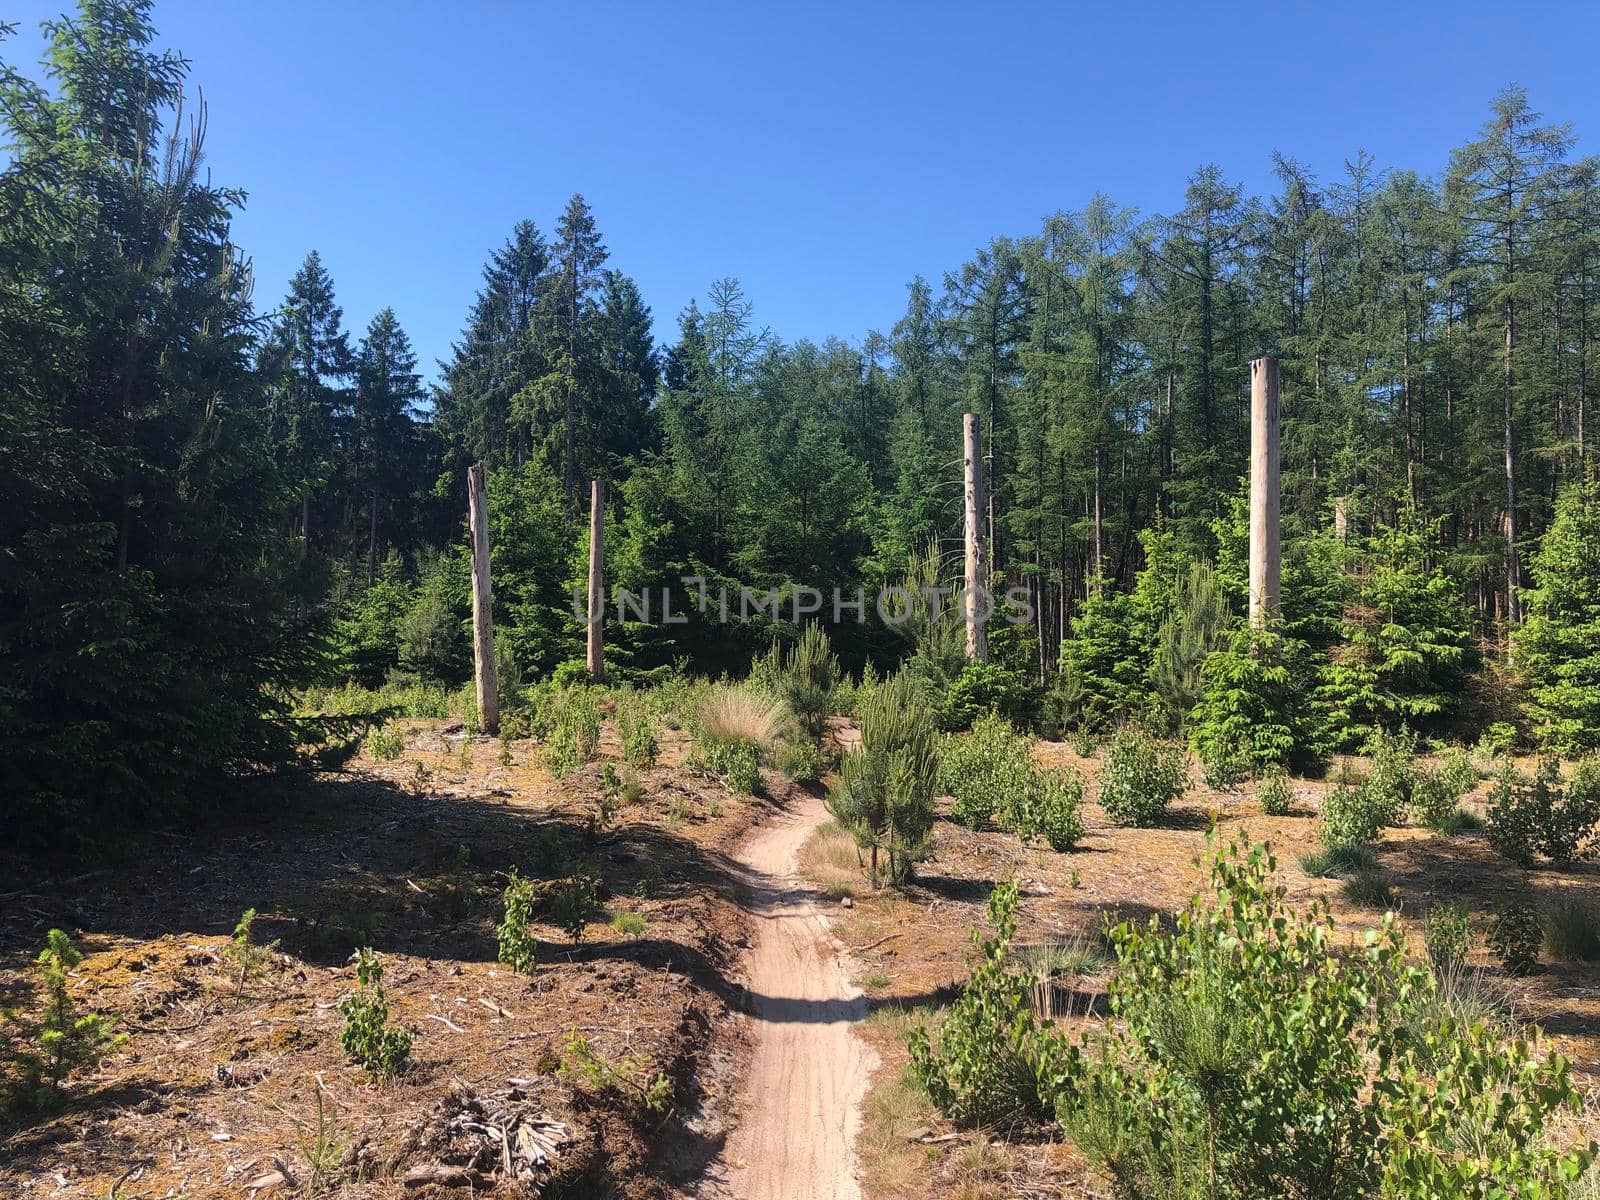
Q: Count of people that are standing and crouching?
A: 0